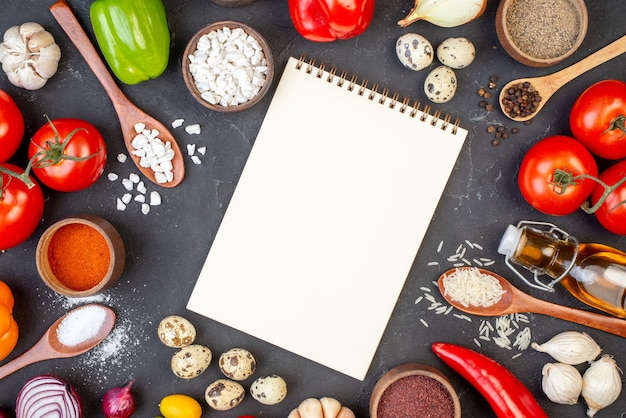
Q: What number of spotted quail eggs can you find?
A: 8